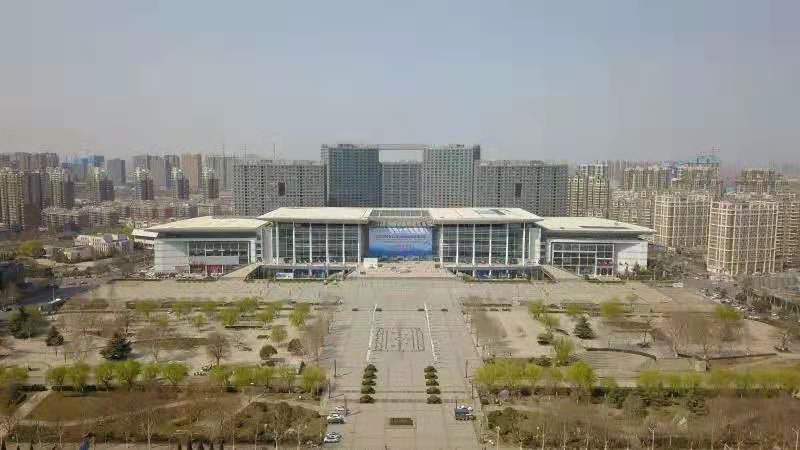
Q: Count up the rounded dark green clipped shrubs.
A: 10